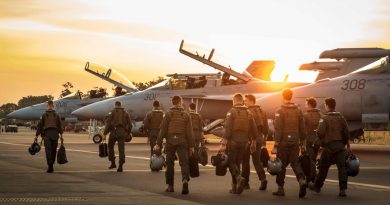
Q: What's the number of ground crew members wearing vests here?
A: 10